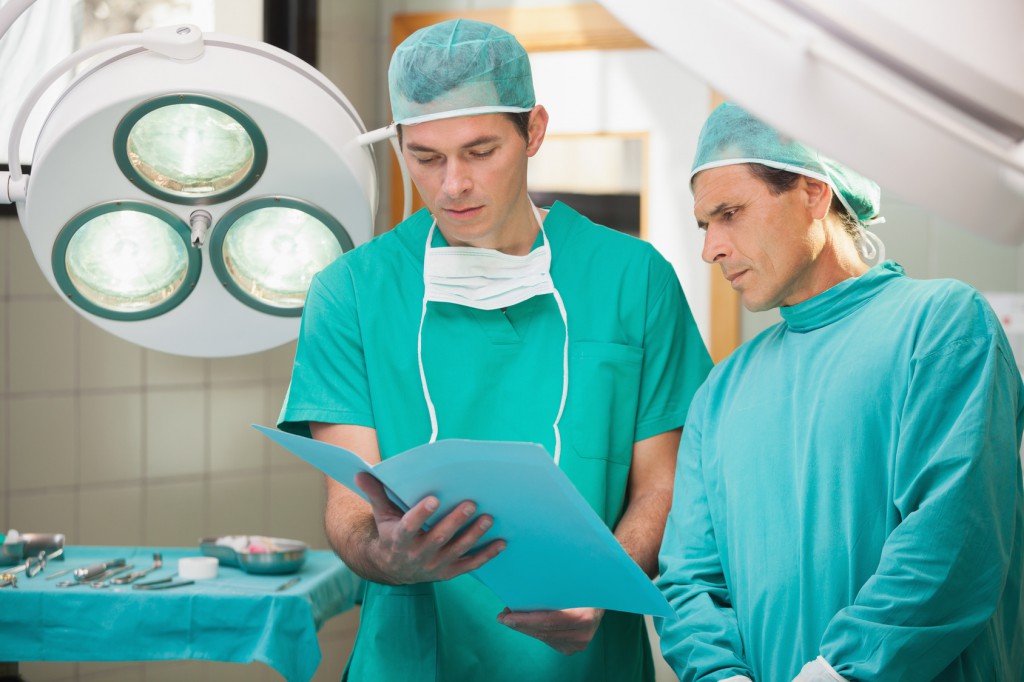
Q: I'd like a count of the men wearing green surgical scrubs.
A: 2